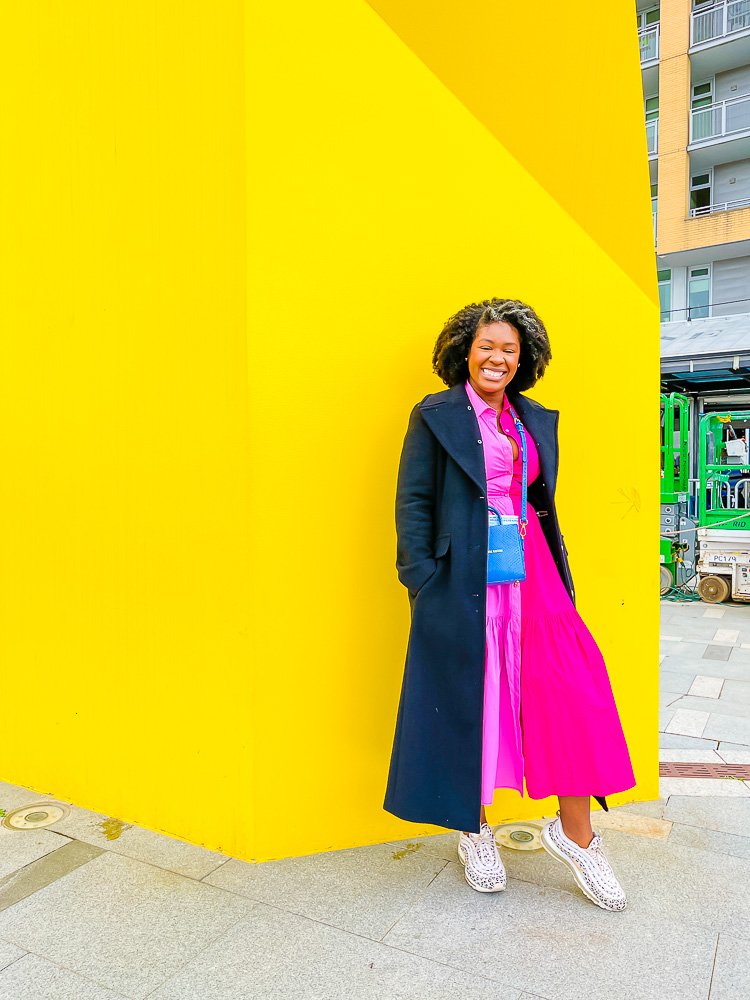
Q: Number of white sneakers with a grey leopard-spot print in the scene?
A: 2